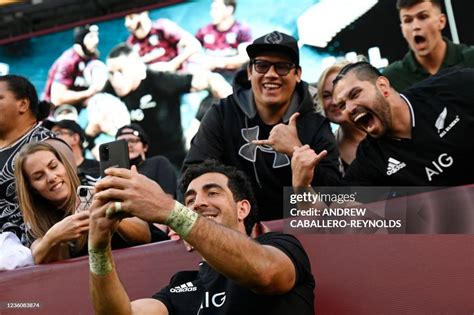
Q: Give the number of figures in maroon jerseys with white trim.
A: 3